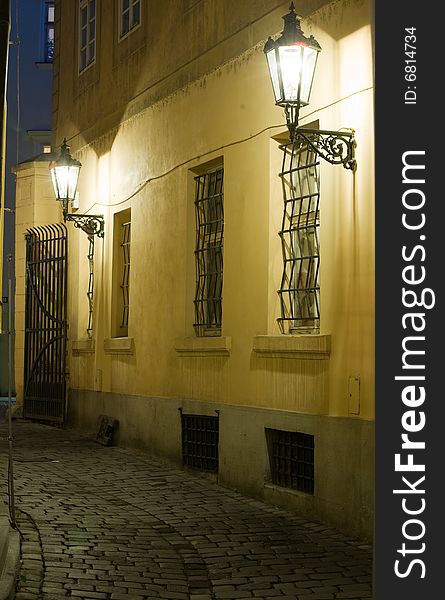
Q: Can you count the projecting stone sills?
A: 4